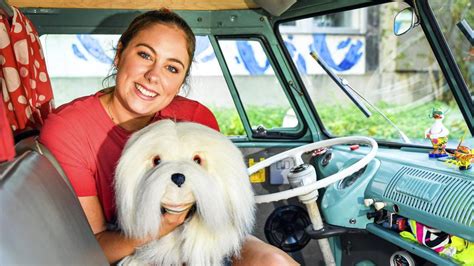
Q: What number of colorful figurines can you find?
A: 2